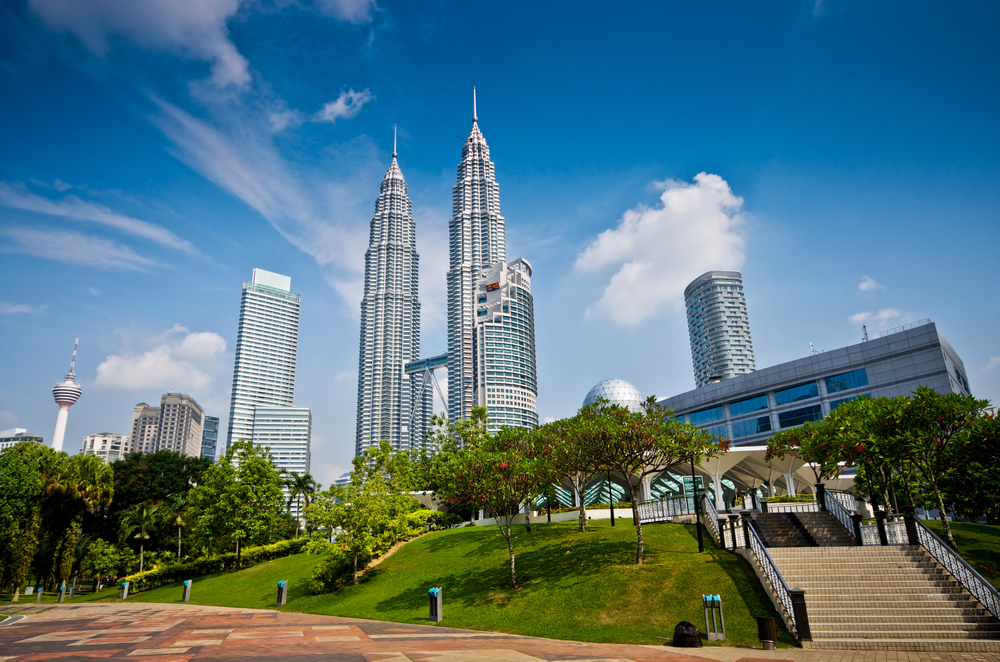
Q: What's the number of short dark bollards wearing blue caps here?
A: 8